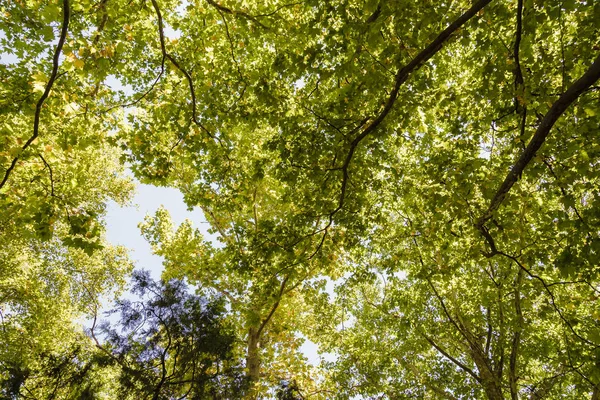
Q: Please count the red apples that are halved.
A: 0